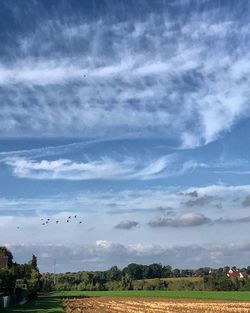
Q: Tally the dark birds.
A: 10